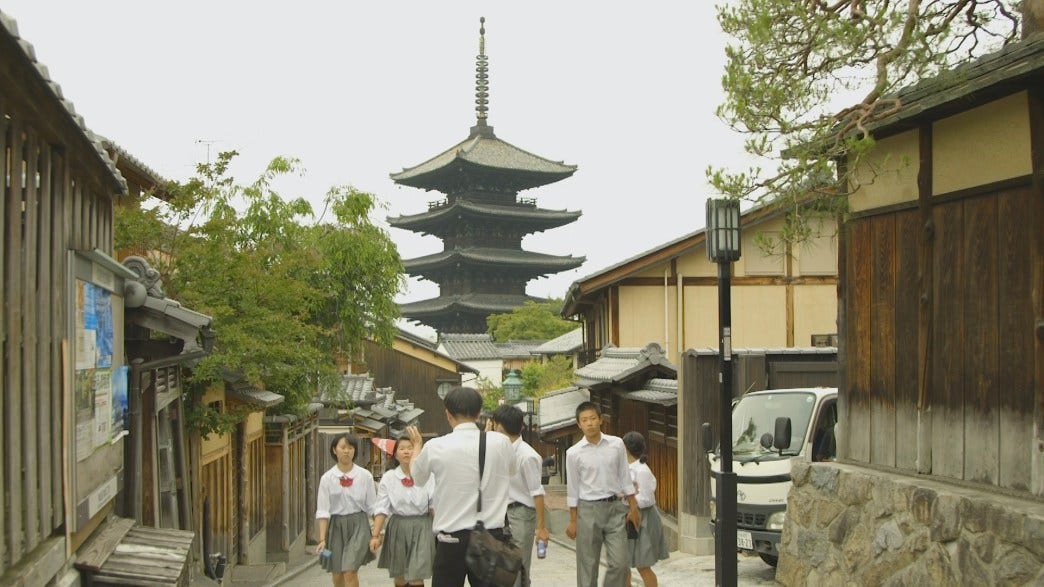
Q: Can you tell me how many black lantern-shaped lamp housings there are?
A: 1